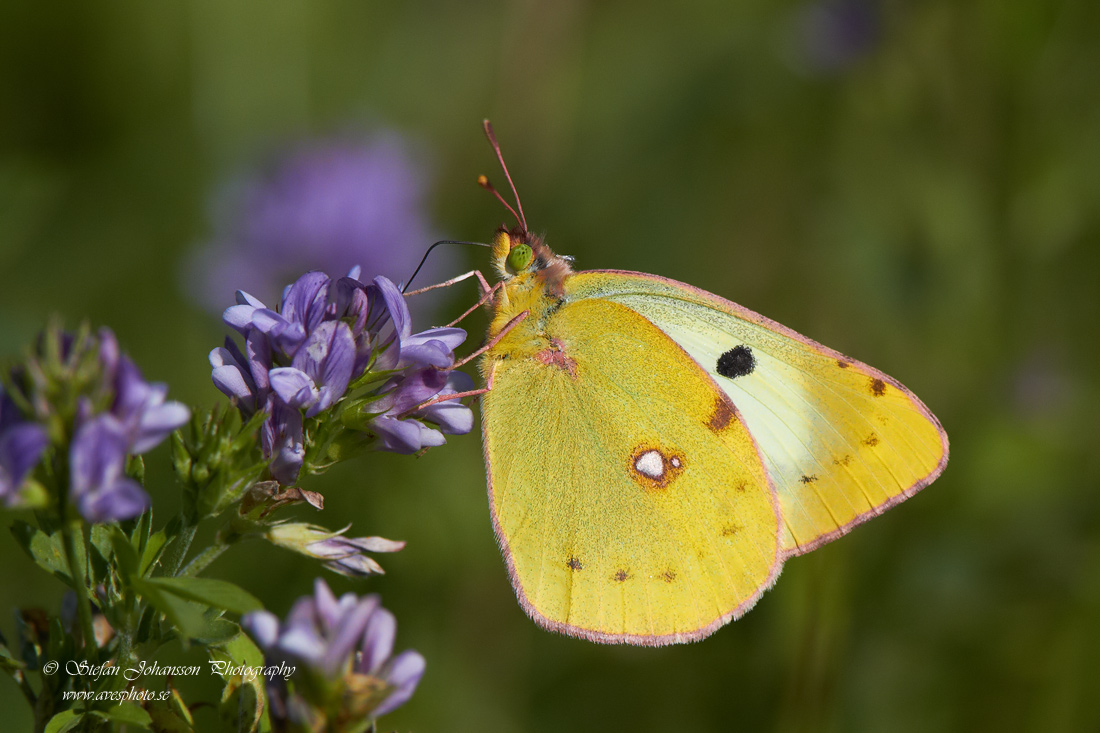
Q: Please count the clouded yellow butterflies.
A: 1